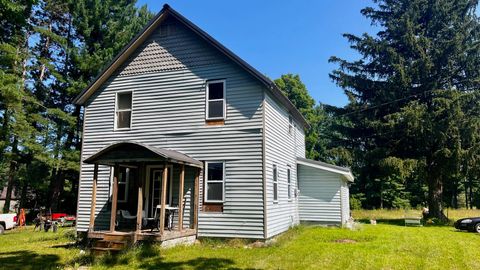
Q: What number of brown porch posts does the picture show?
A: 6